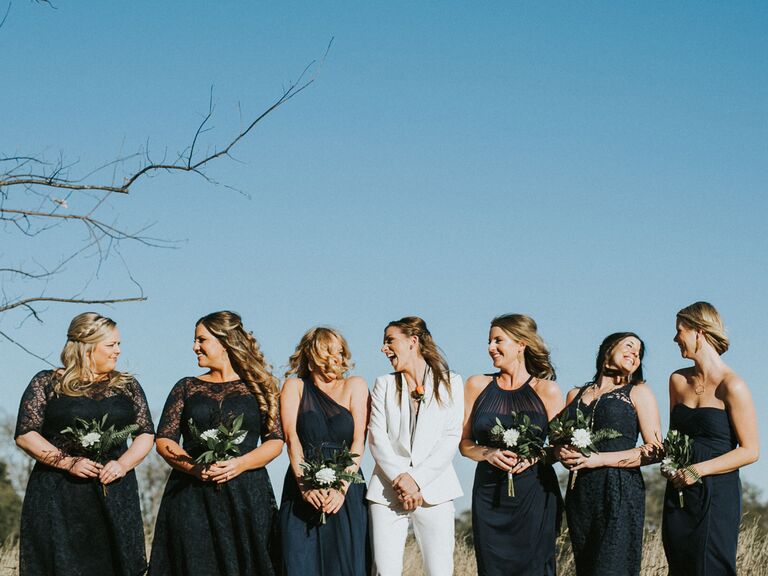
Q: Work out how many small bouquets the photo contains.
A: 6